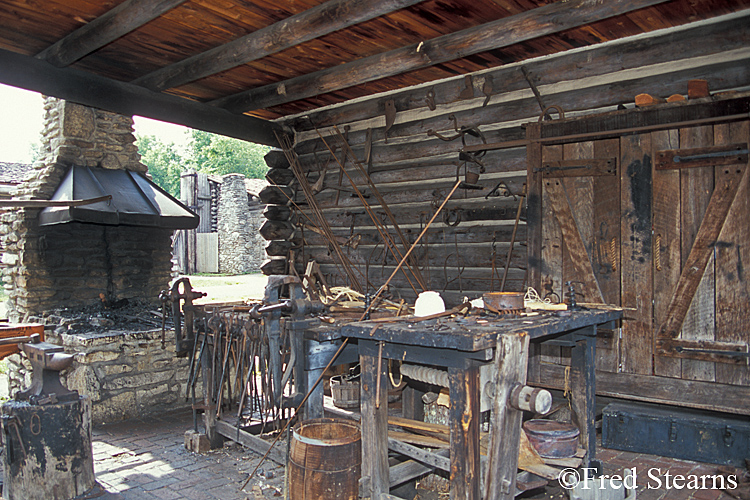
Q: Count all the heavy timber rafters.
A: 3